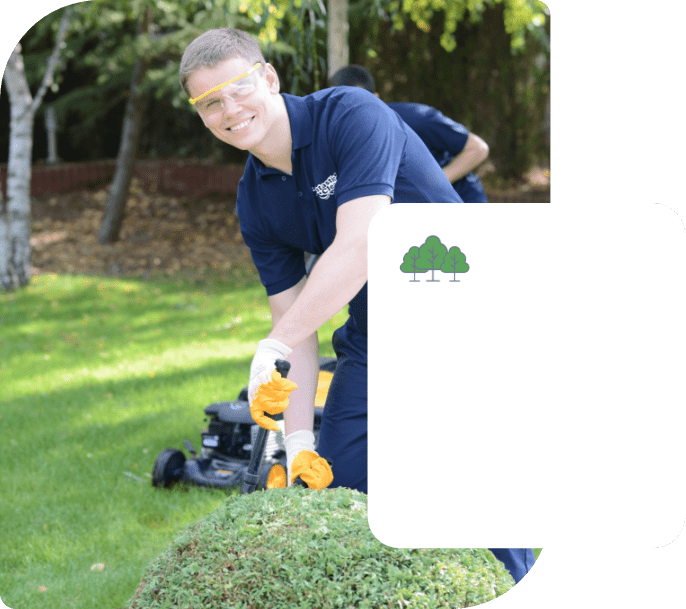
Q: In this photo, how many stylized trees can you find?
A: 3